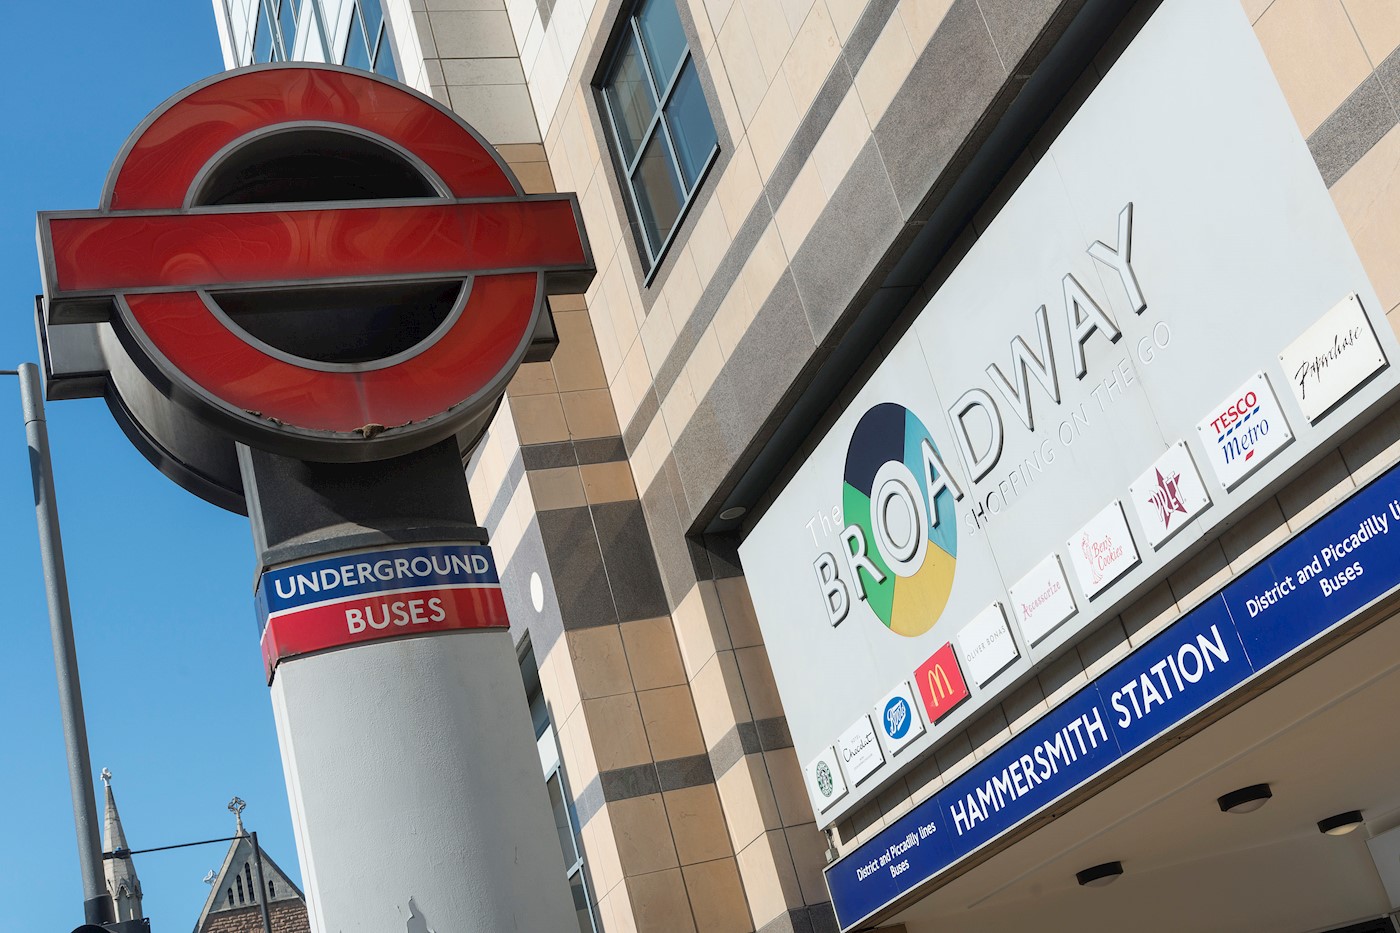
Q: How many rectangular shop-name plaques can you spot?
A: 10